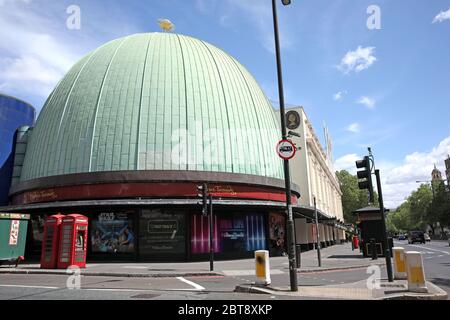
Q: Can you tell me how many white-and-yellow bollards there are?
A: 3